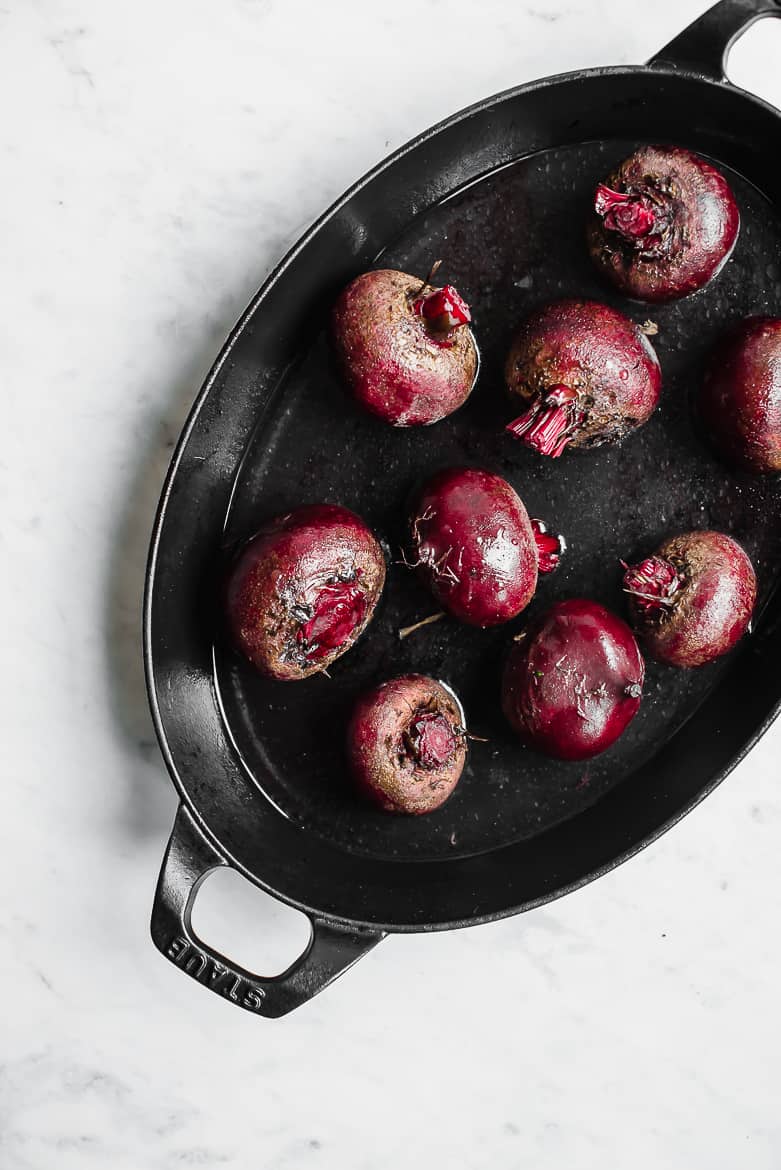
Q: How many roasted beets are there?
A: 9